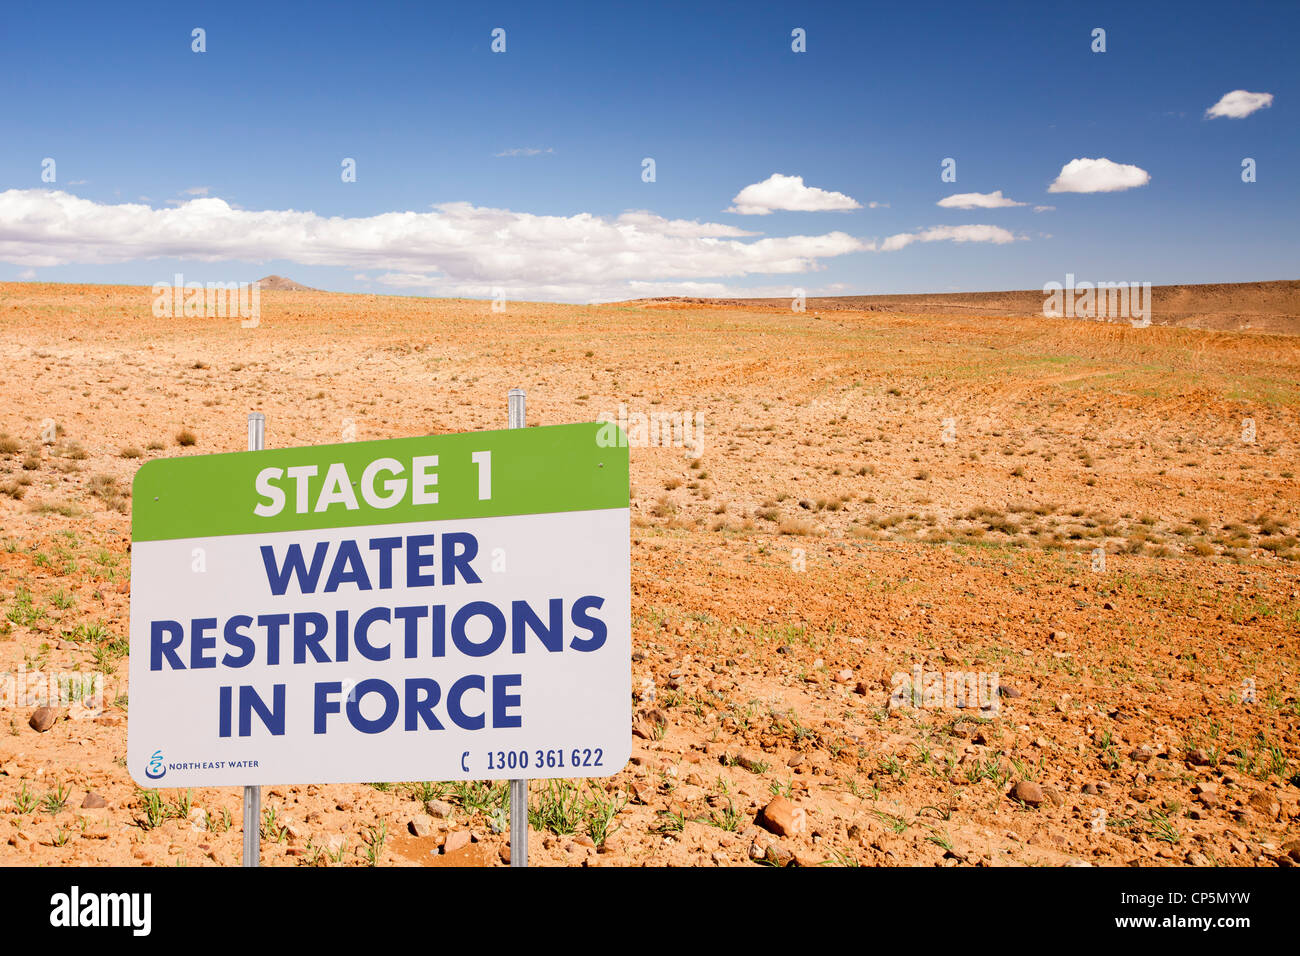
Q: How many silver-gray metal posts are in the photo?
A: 2